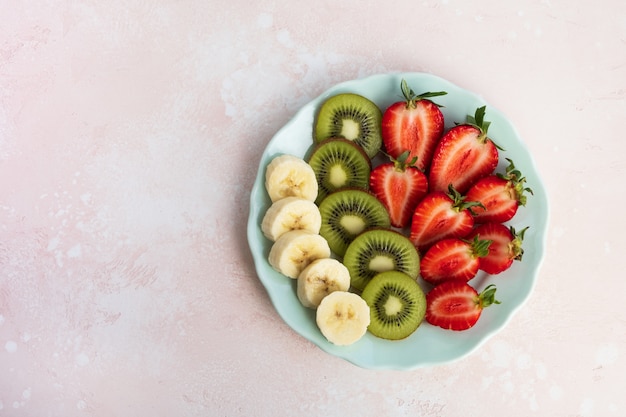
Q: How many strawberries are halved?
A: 8